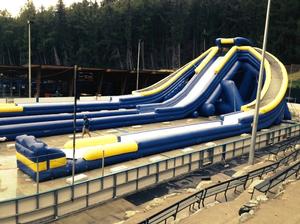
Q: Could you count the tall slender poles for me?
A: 4